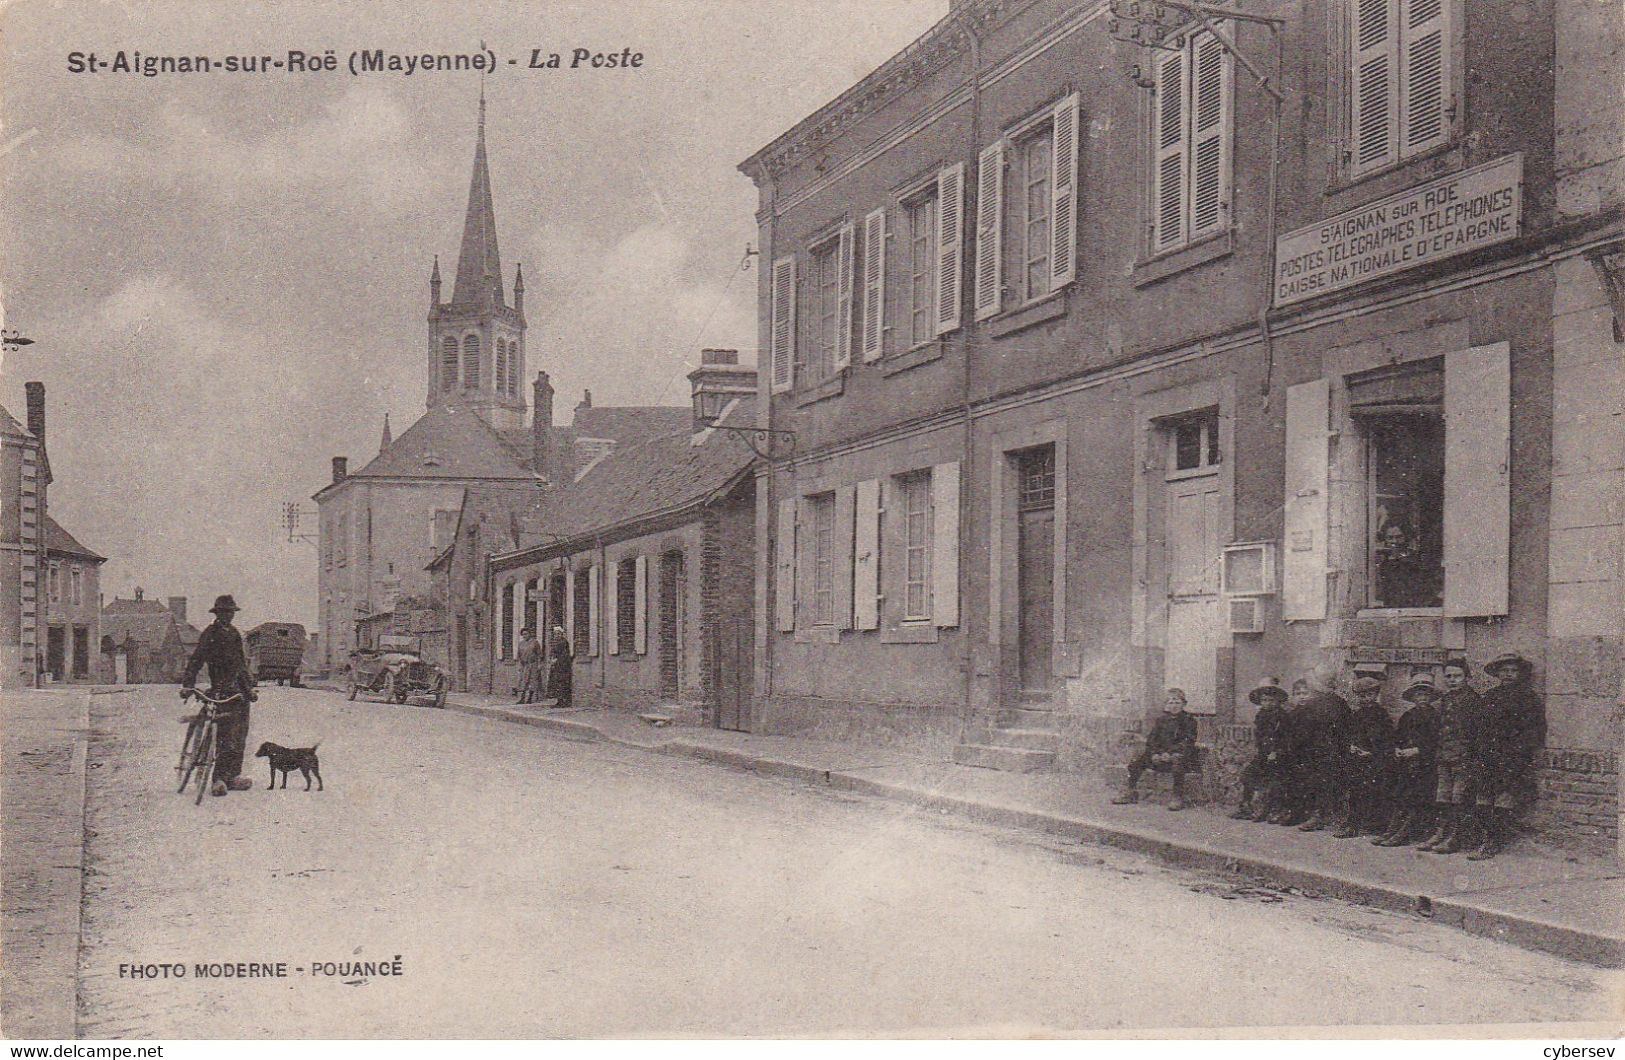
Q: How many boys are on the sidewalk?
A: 8